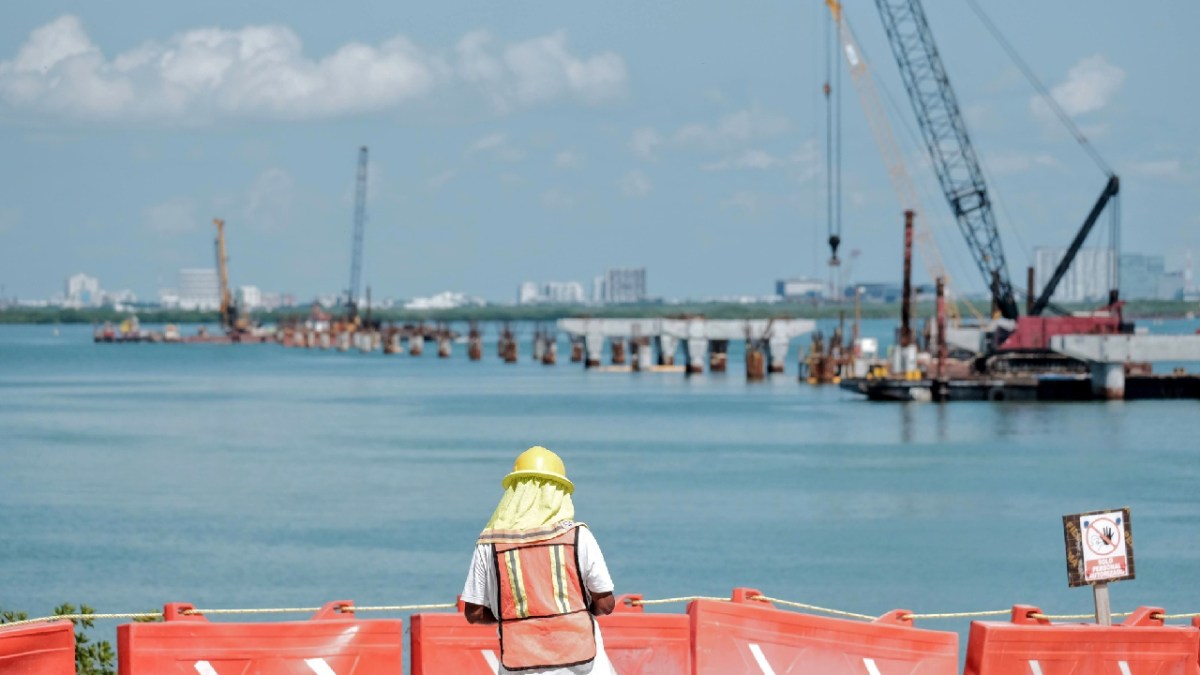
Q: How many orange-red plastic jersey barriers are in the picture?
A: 5